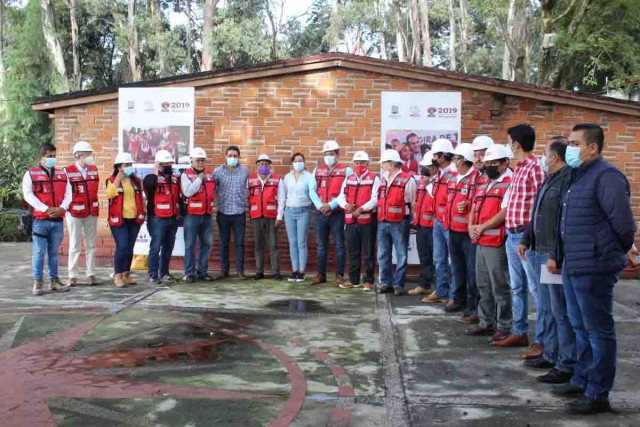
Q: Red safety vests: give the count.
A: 14